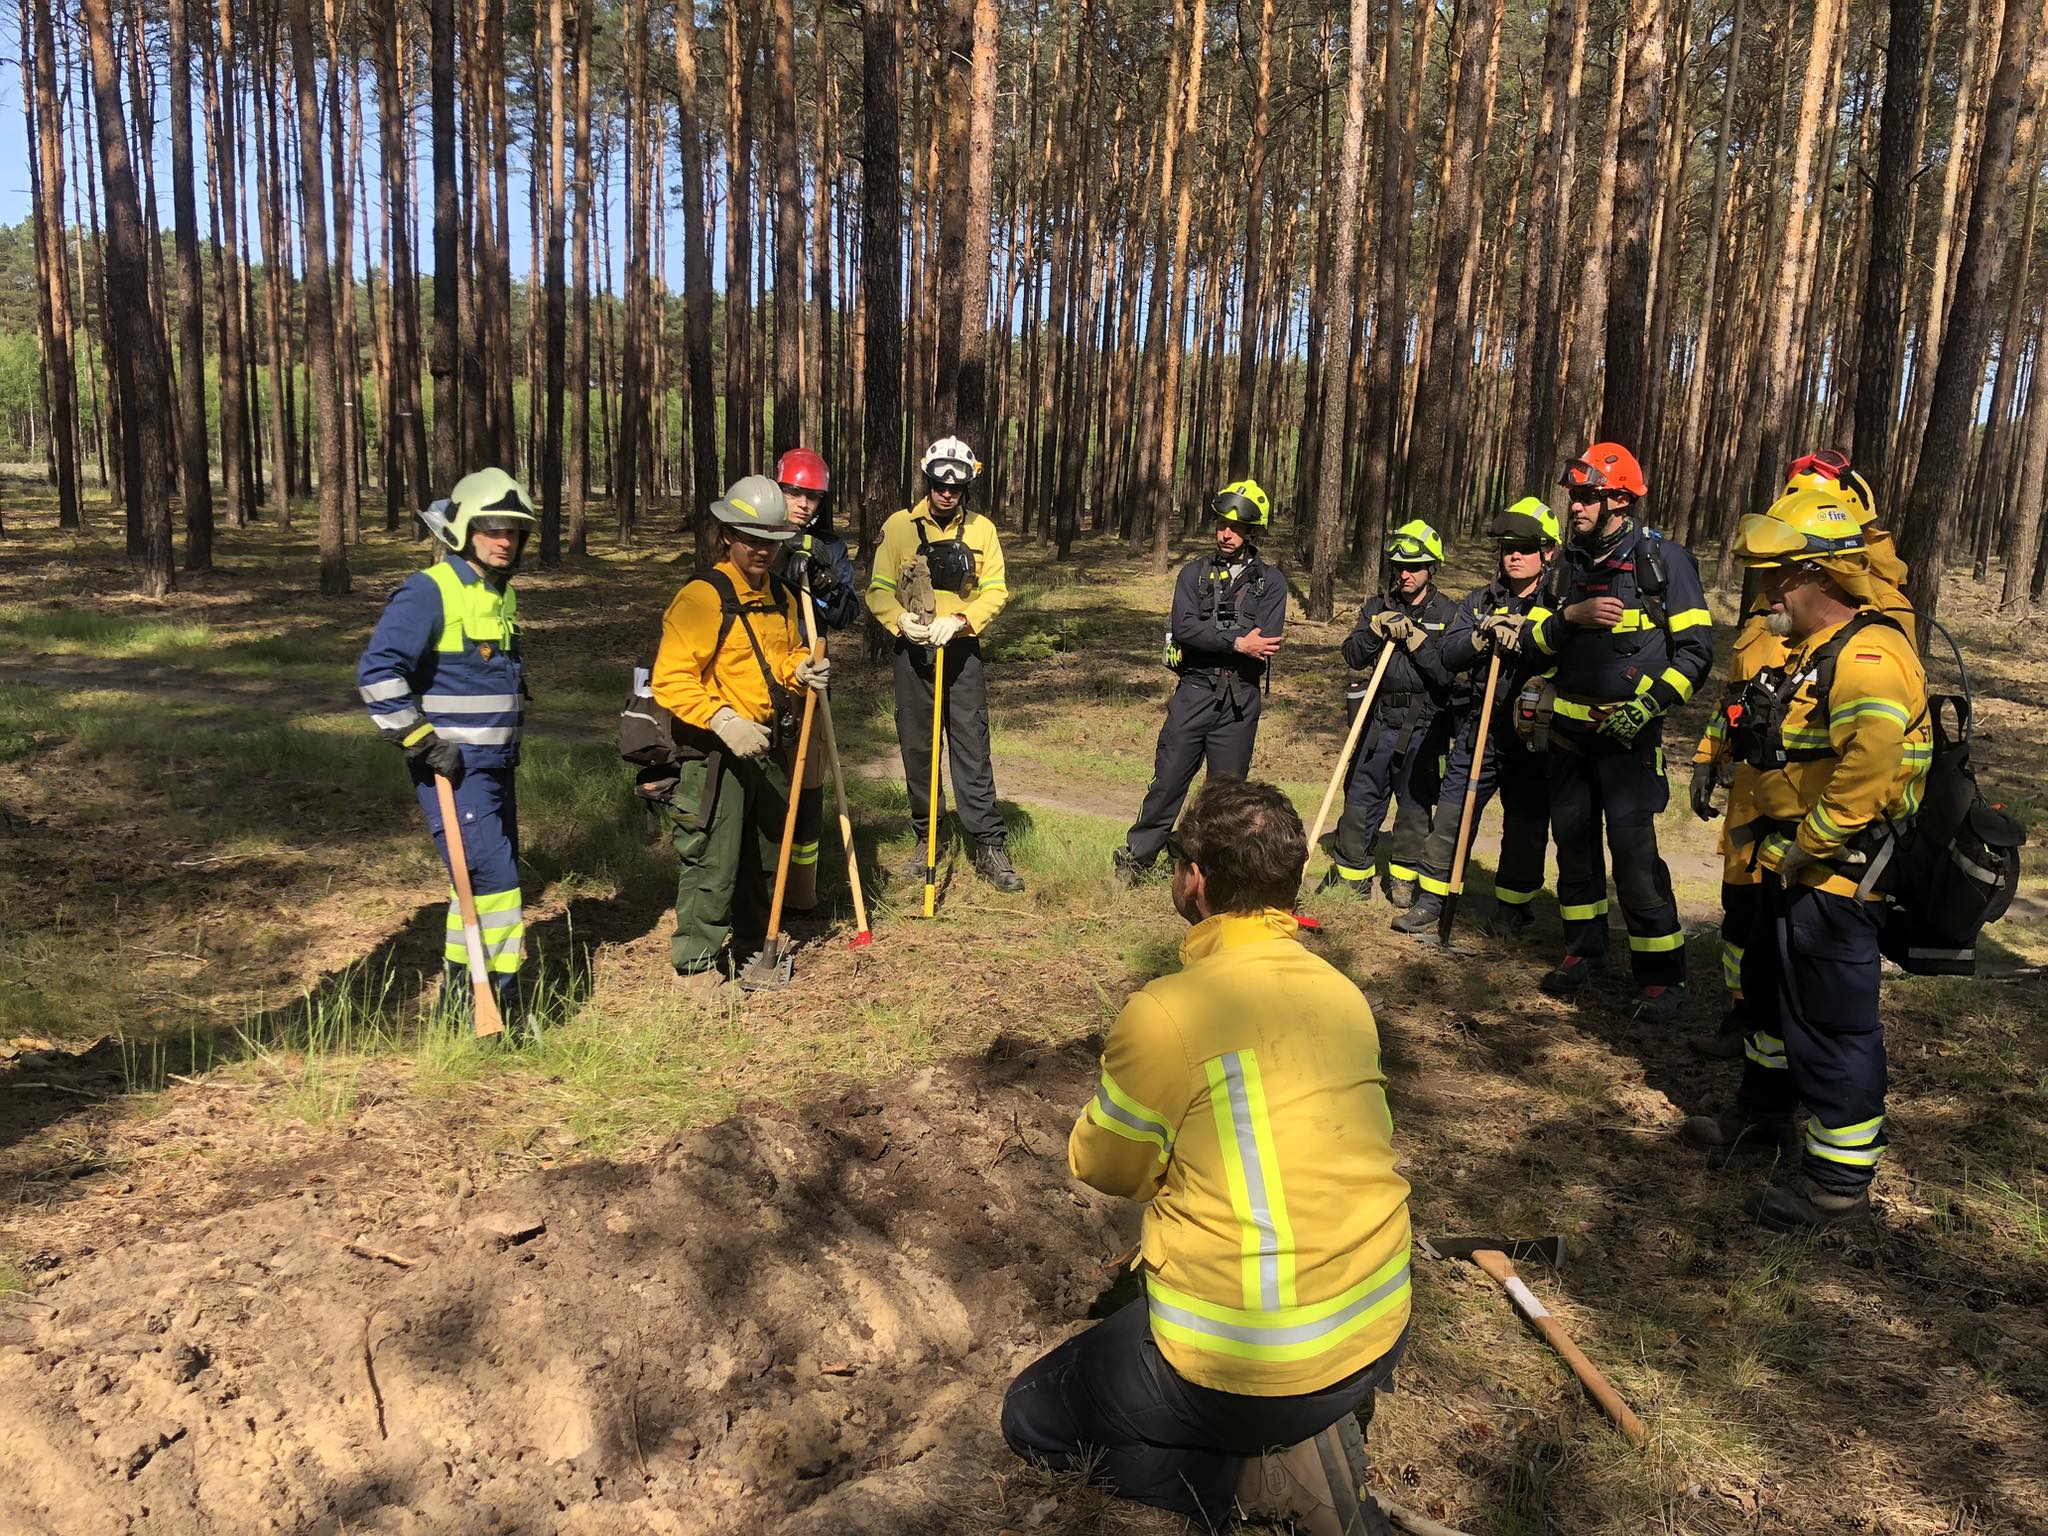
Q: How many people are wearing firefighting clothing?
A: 11